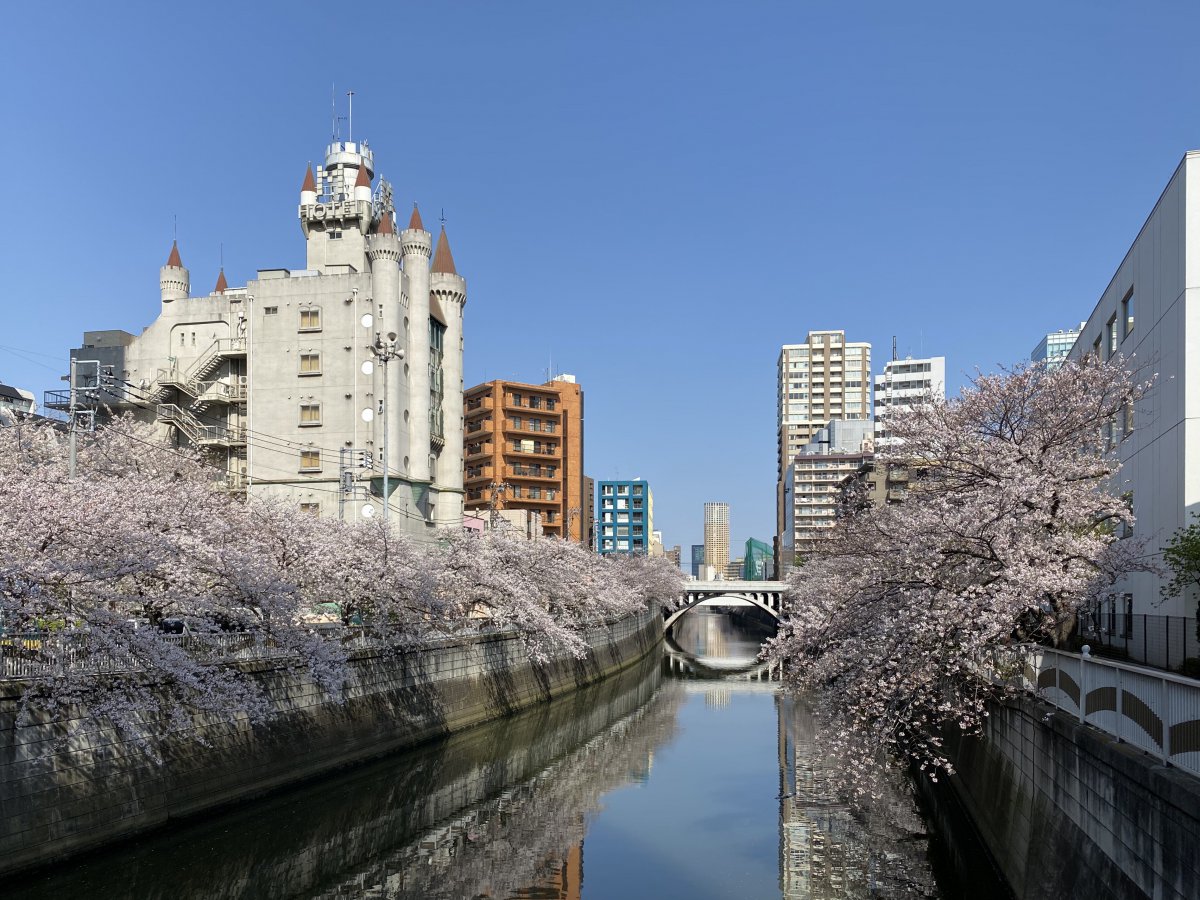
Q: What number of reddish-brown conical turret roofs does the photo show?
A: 7